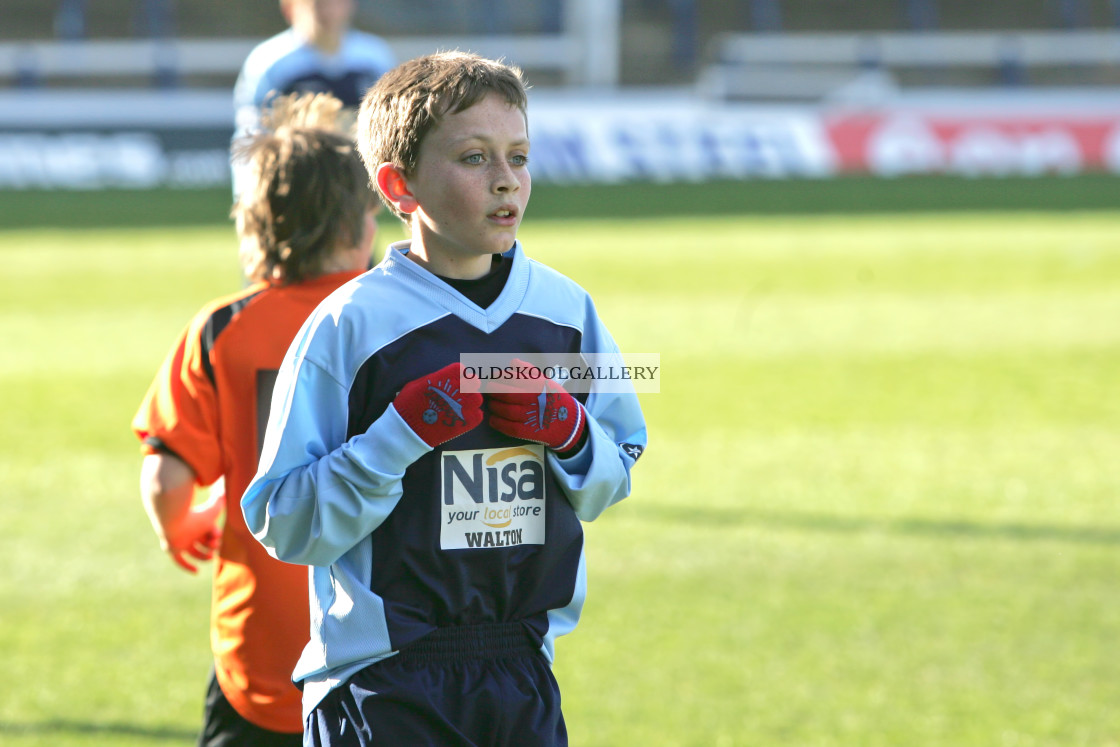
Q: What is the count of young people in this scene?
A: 3